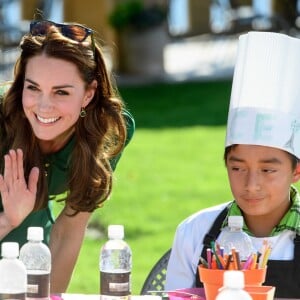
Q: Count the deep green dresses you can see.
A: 1